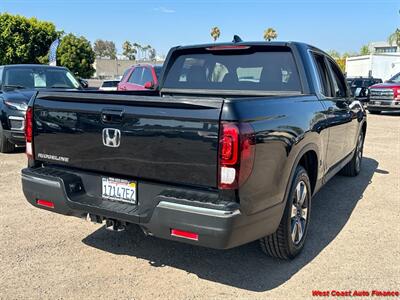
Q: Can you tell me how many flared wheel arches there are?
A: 2